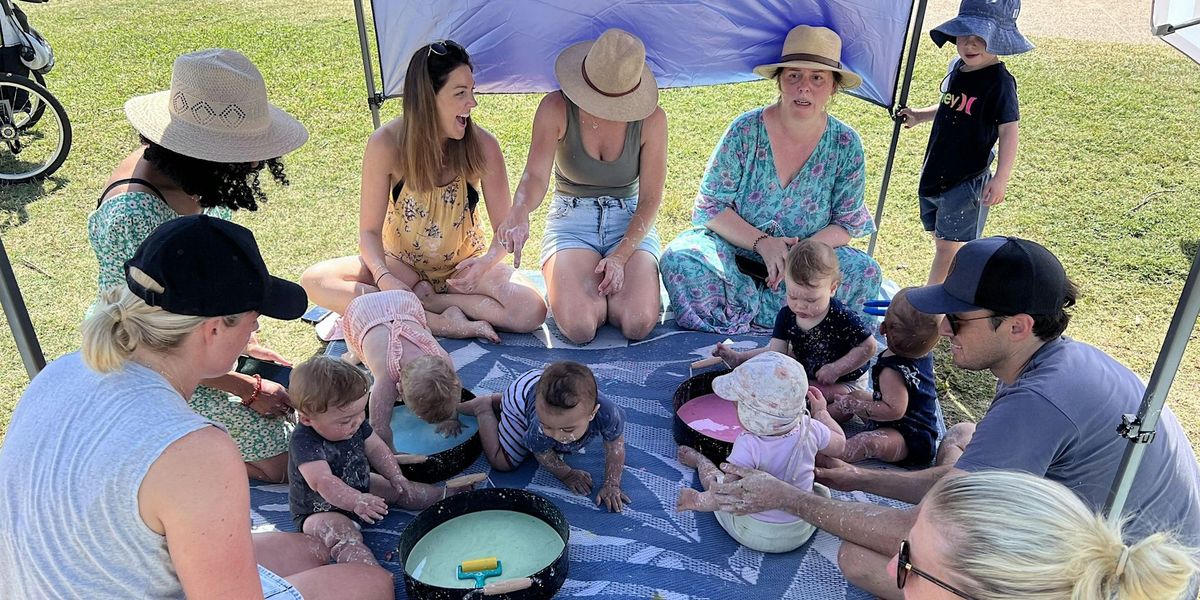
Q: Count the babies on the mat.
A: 6